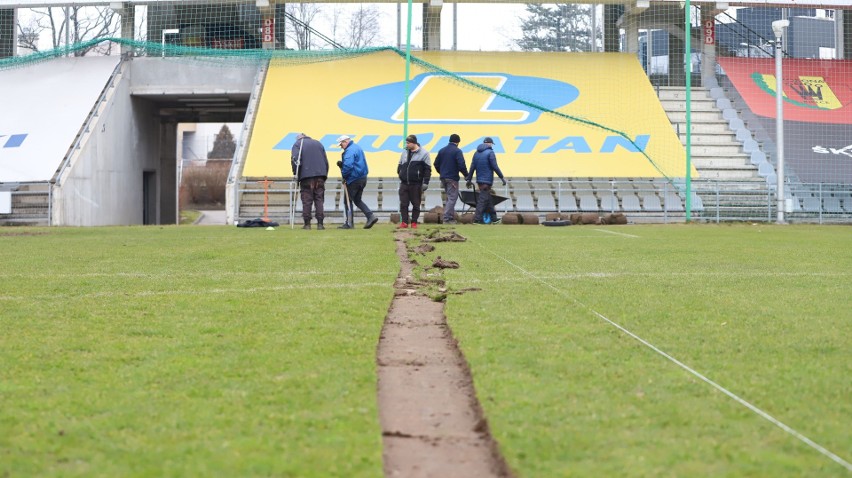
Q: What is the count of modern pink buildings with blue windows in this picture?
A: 0